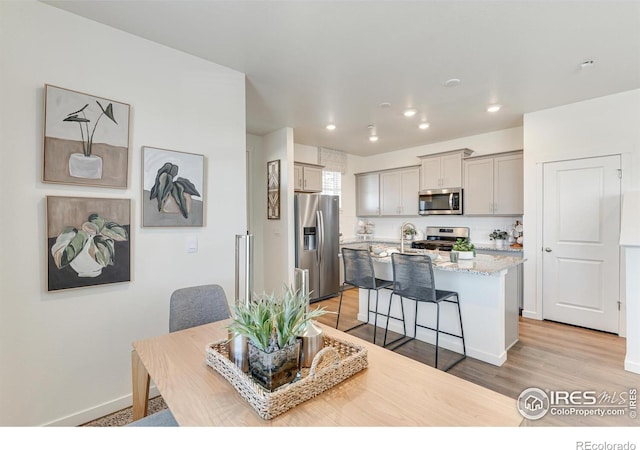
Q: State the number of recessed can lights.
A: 5